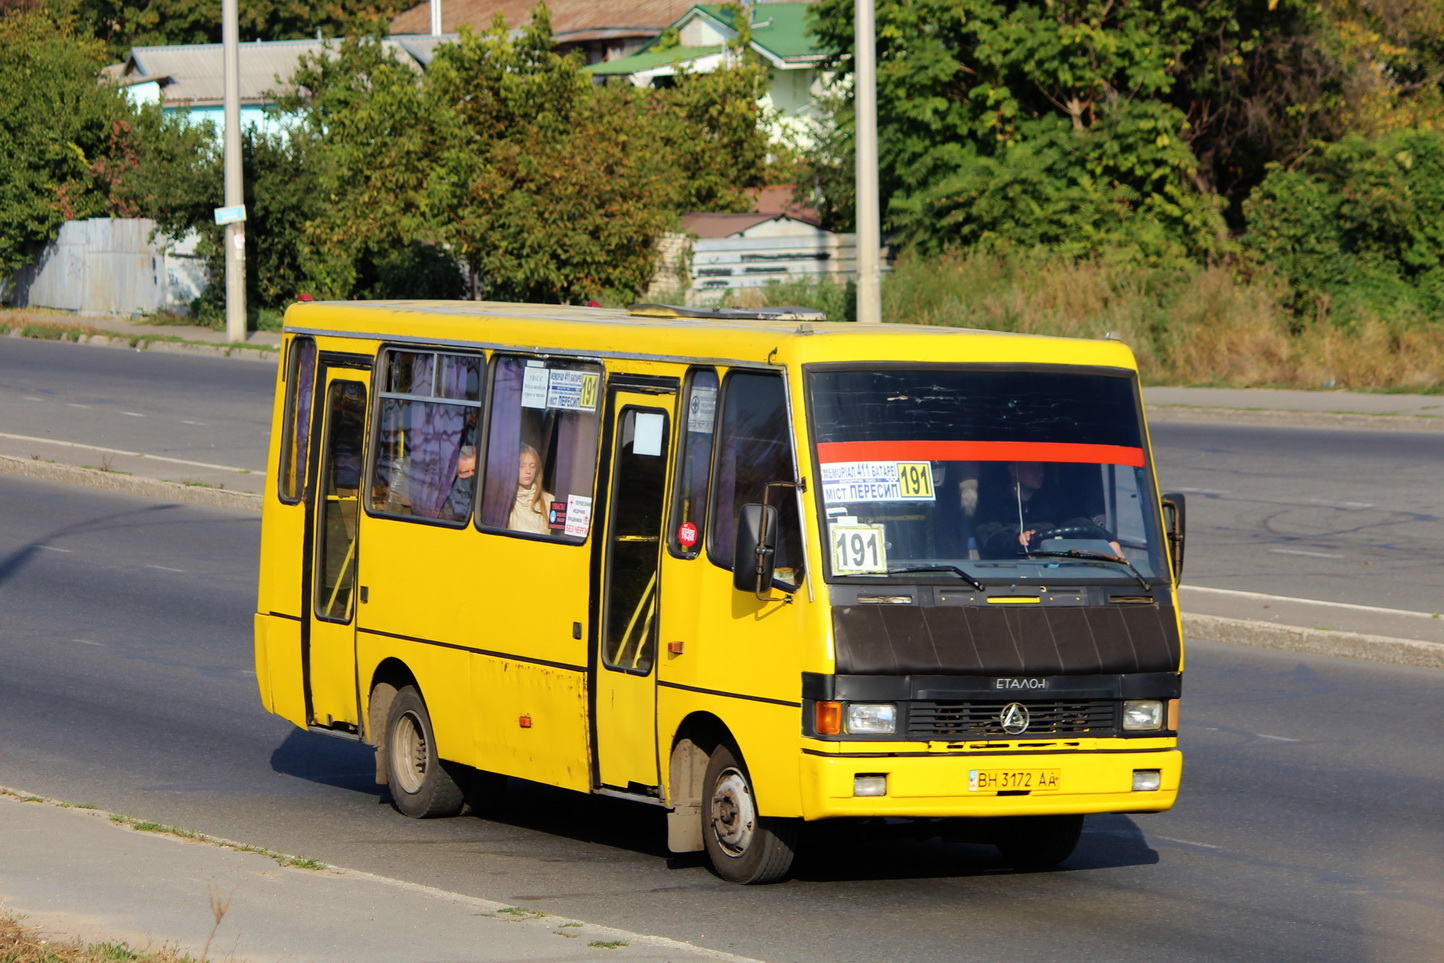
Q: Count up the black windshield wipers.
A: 2